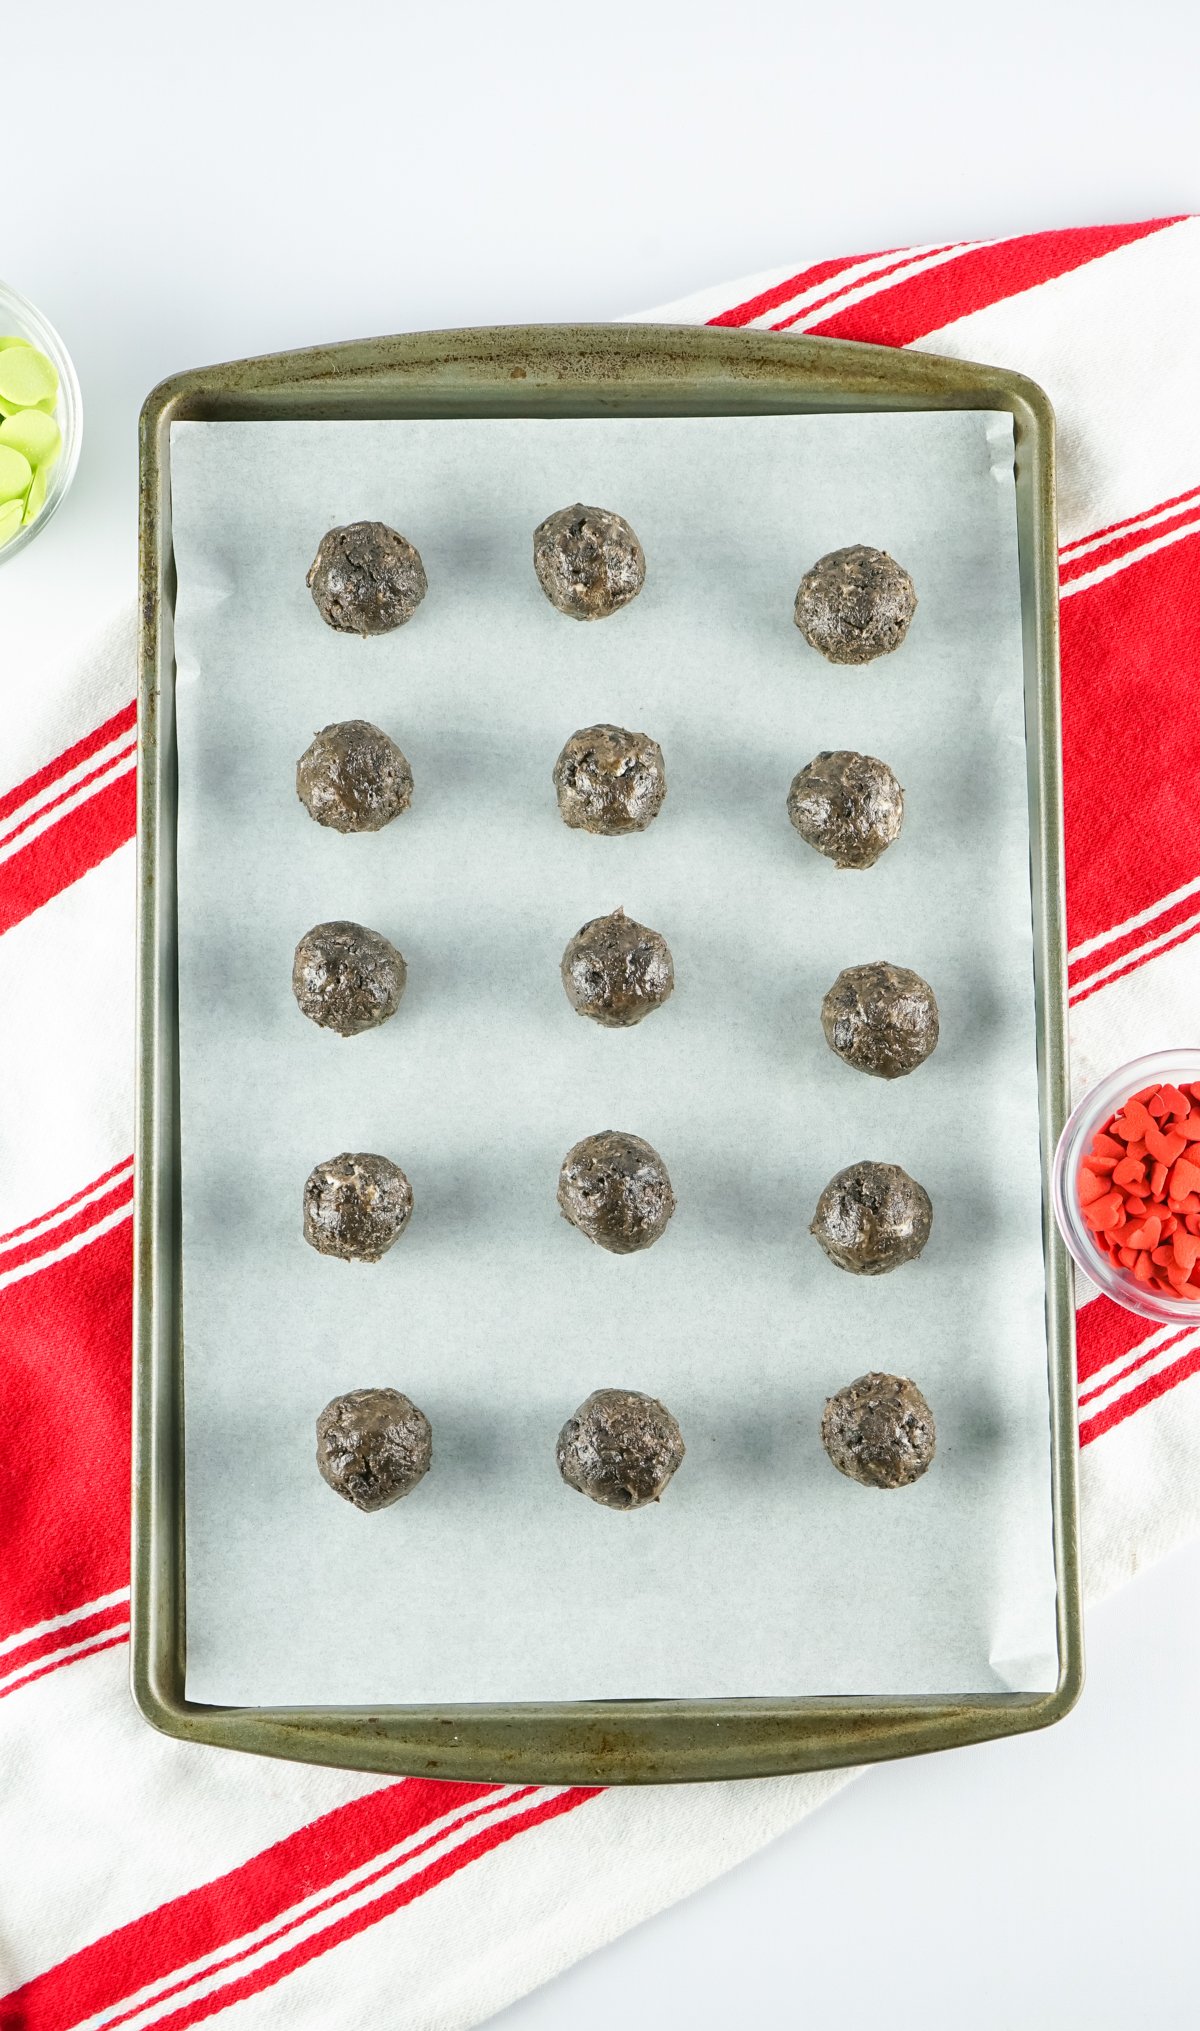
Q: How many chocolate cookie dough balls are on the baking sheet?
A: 15